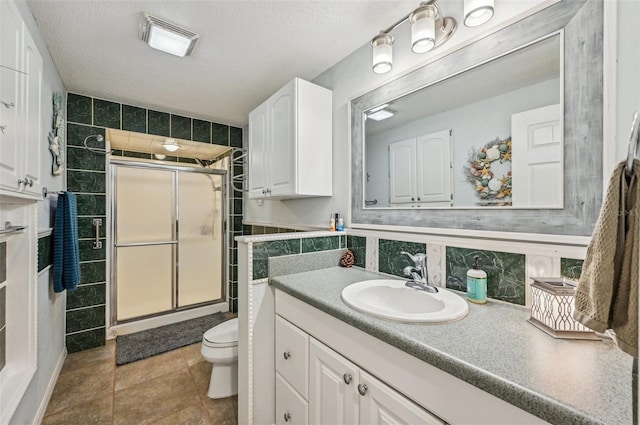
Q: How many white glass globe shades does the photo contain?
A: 3